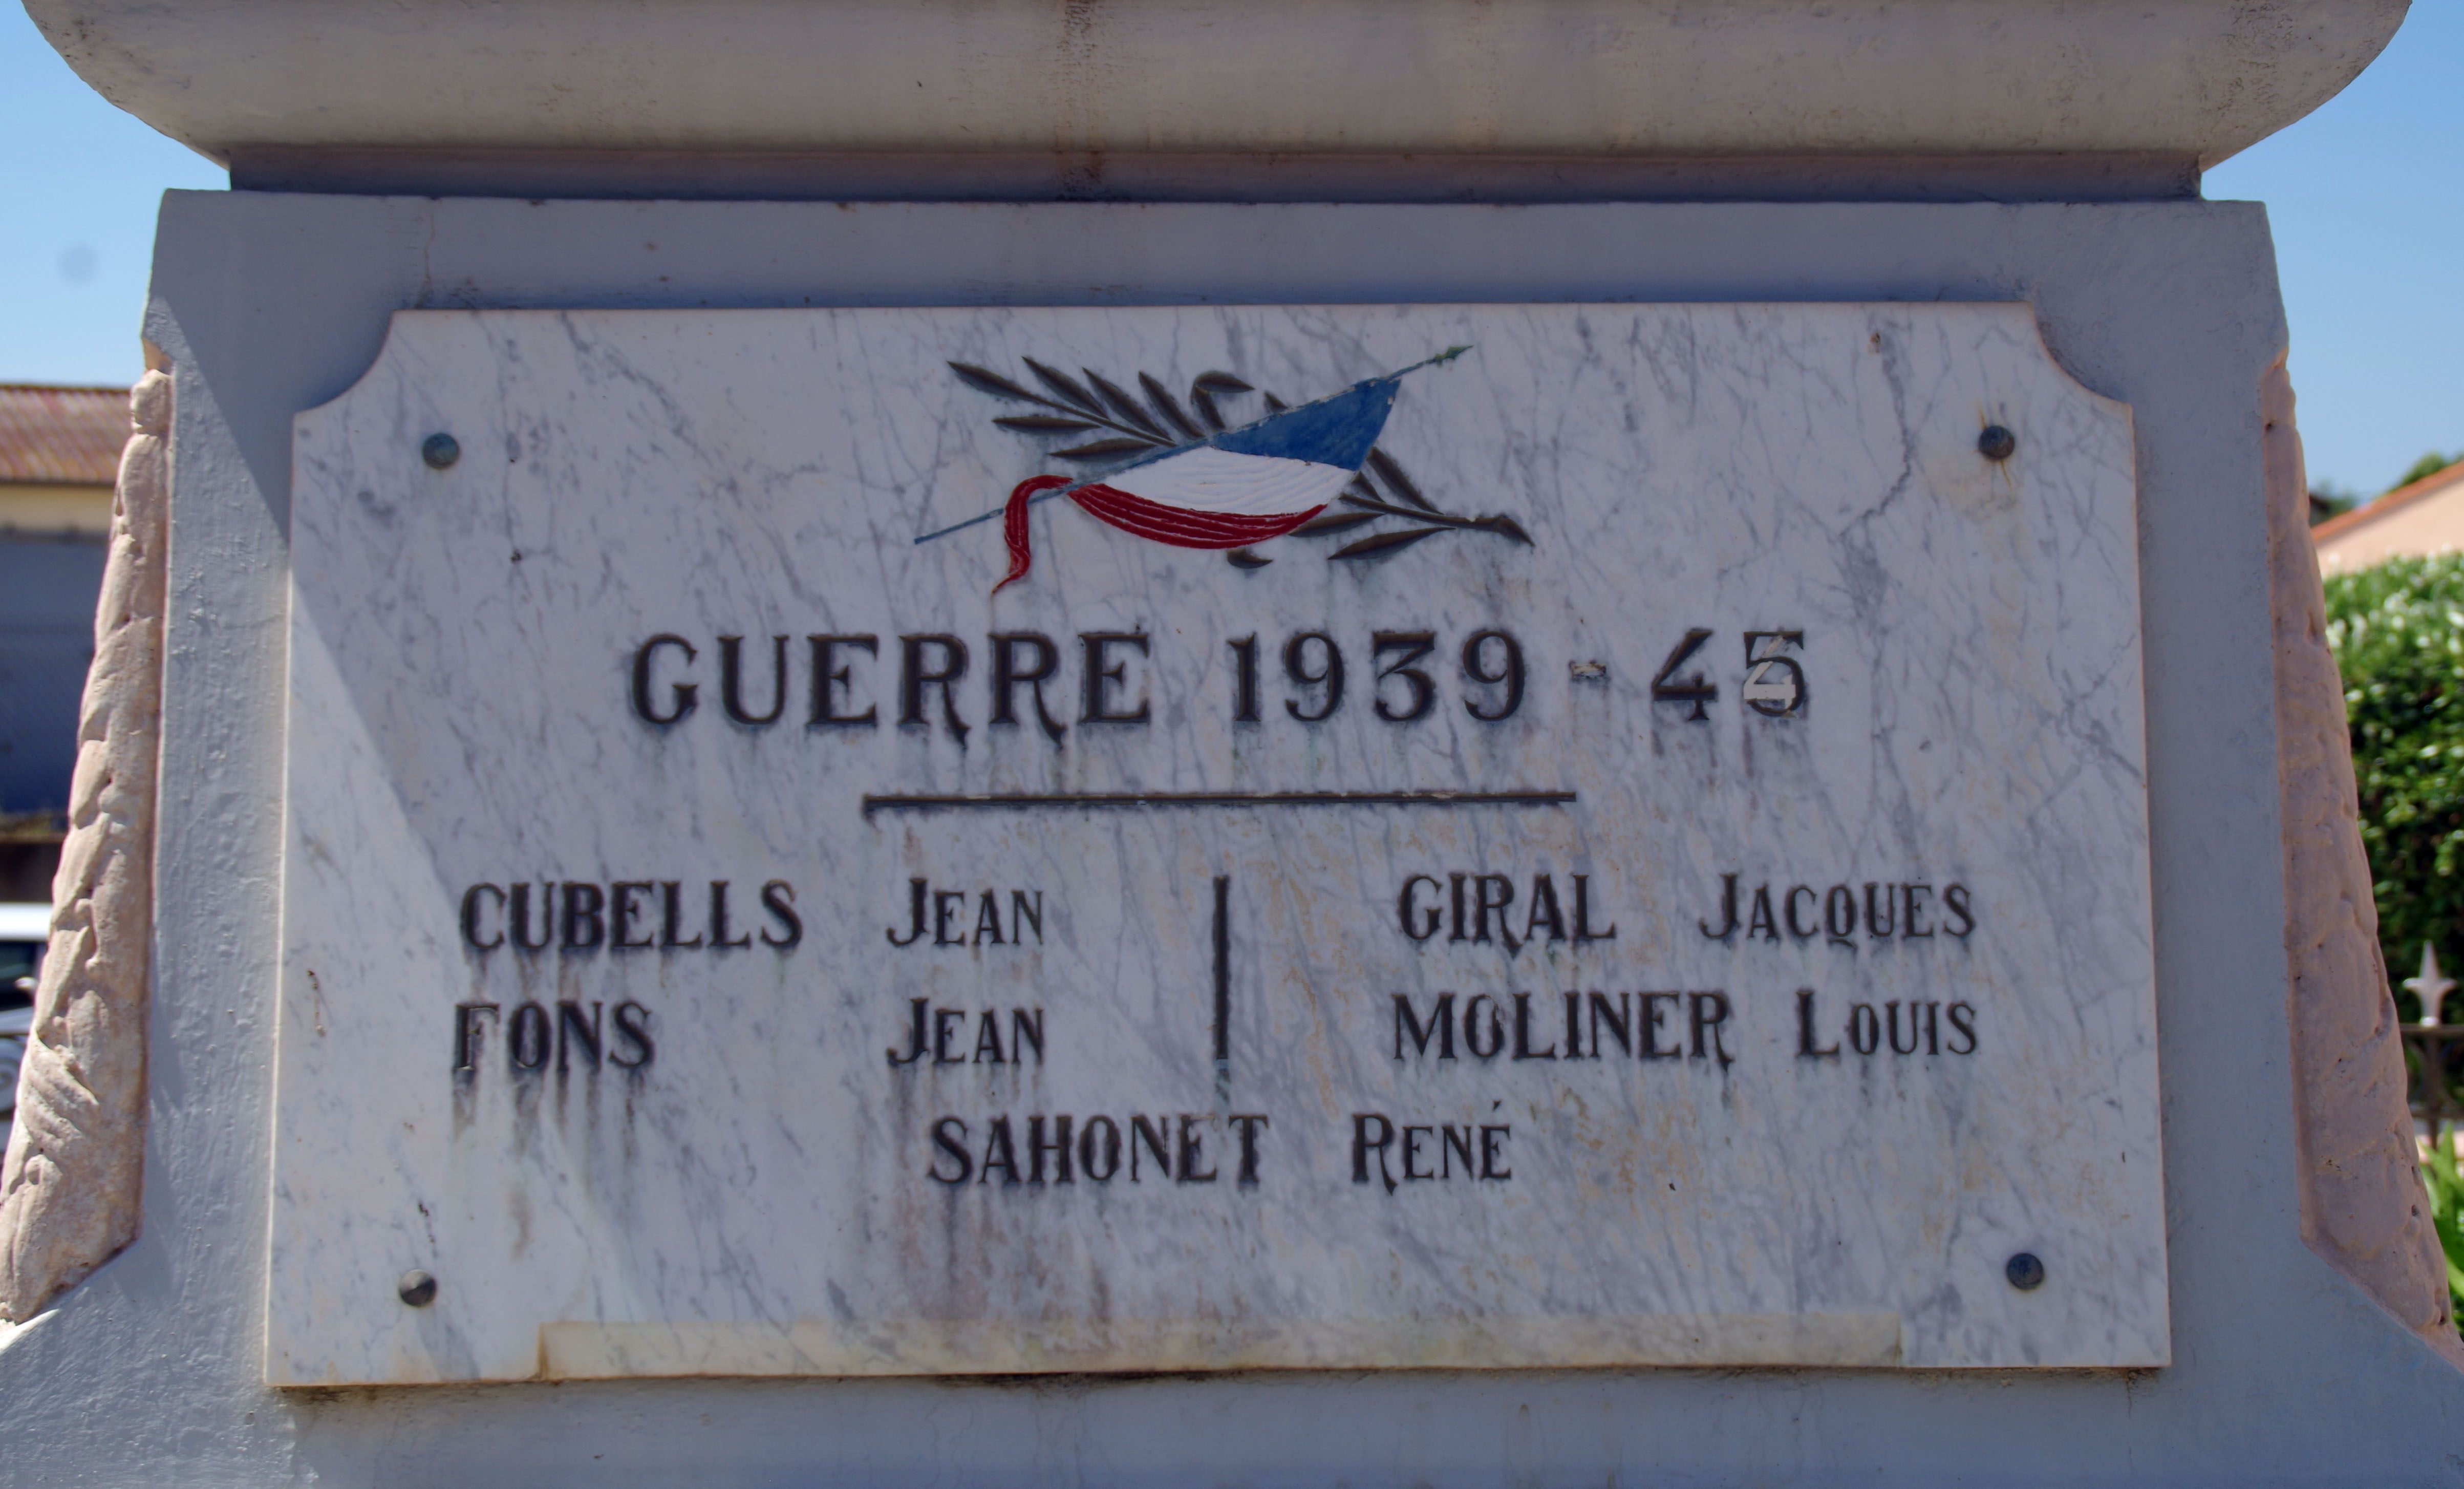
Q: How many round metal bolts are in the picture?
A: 4